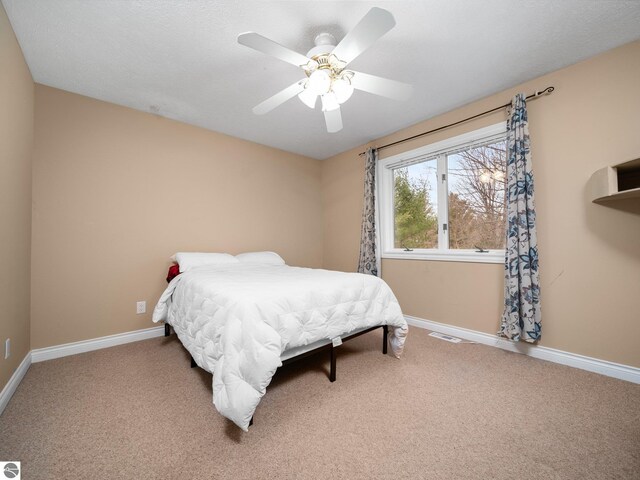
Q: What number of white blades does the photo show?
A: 5